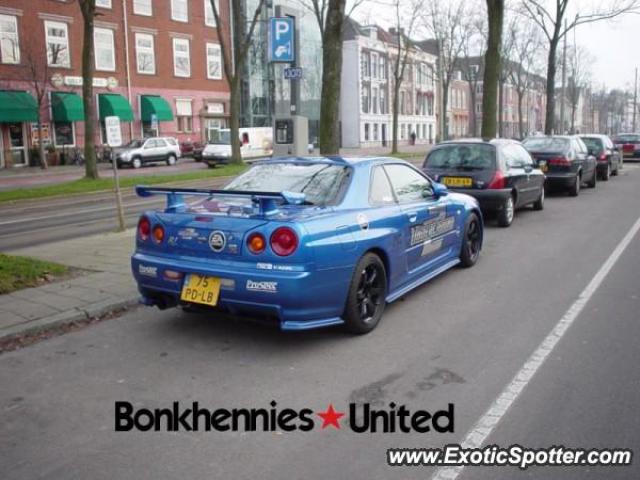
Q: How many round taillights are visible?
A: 4